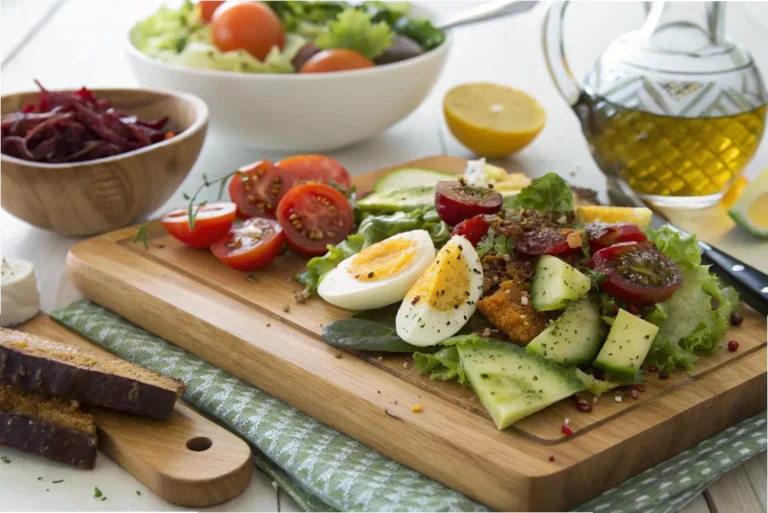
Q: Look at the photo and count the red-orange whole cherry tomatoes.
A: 3